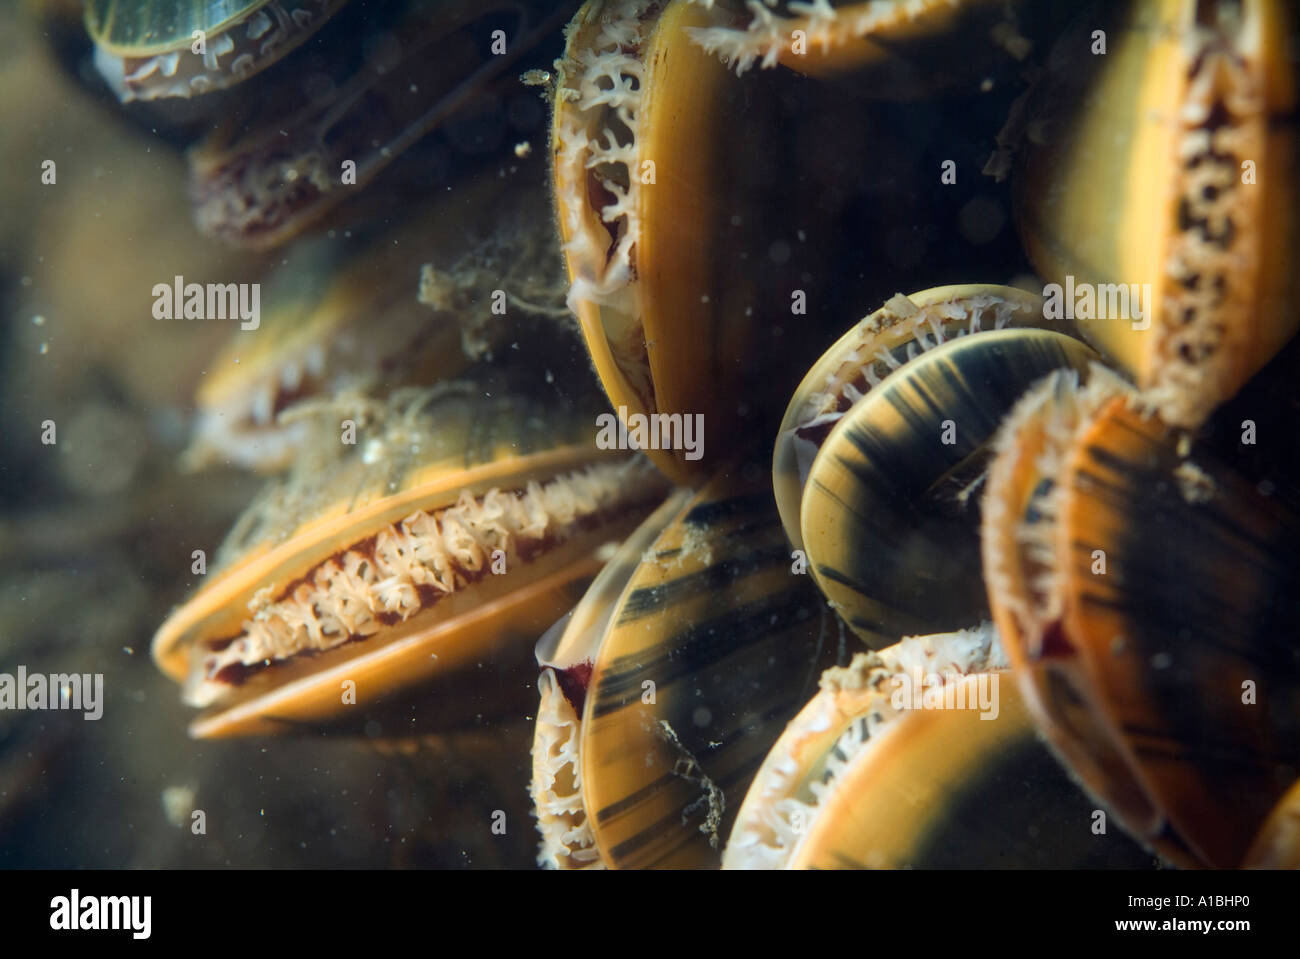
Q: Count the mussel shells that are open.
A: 11